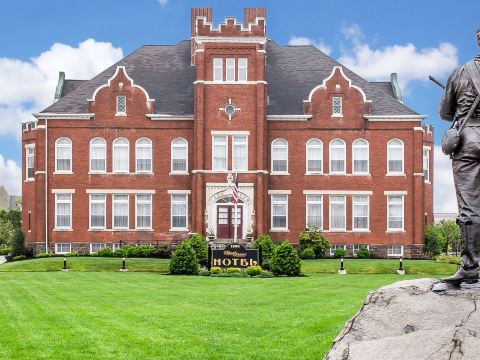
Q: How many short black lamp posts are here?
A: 4